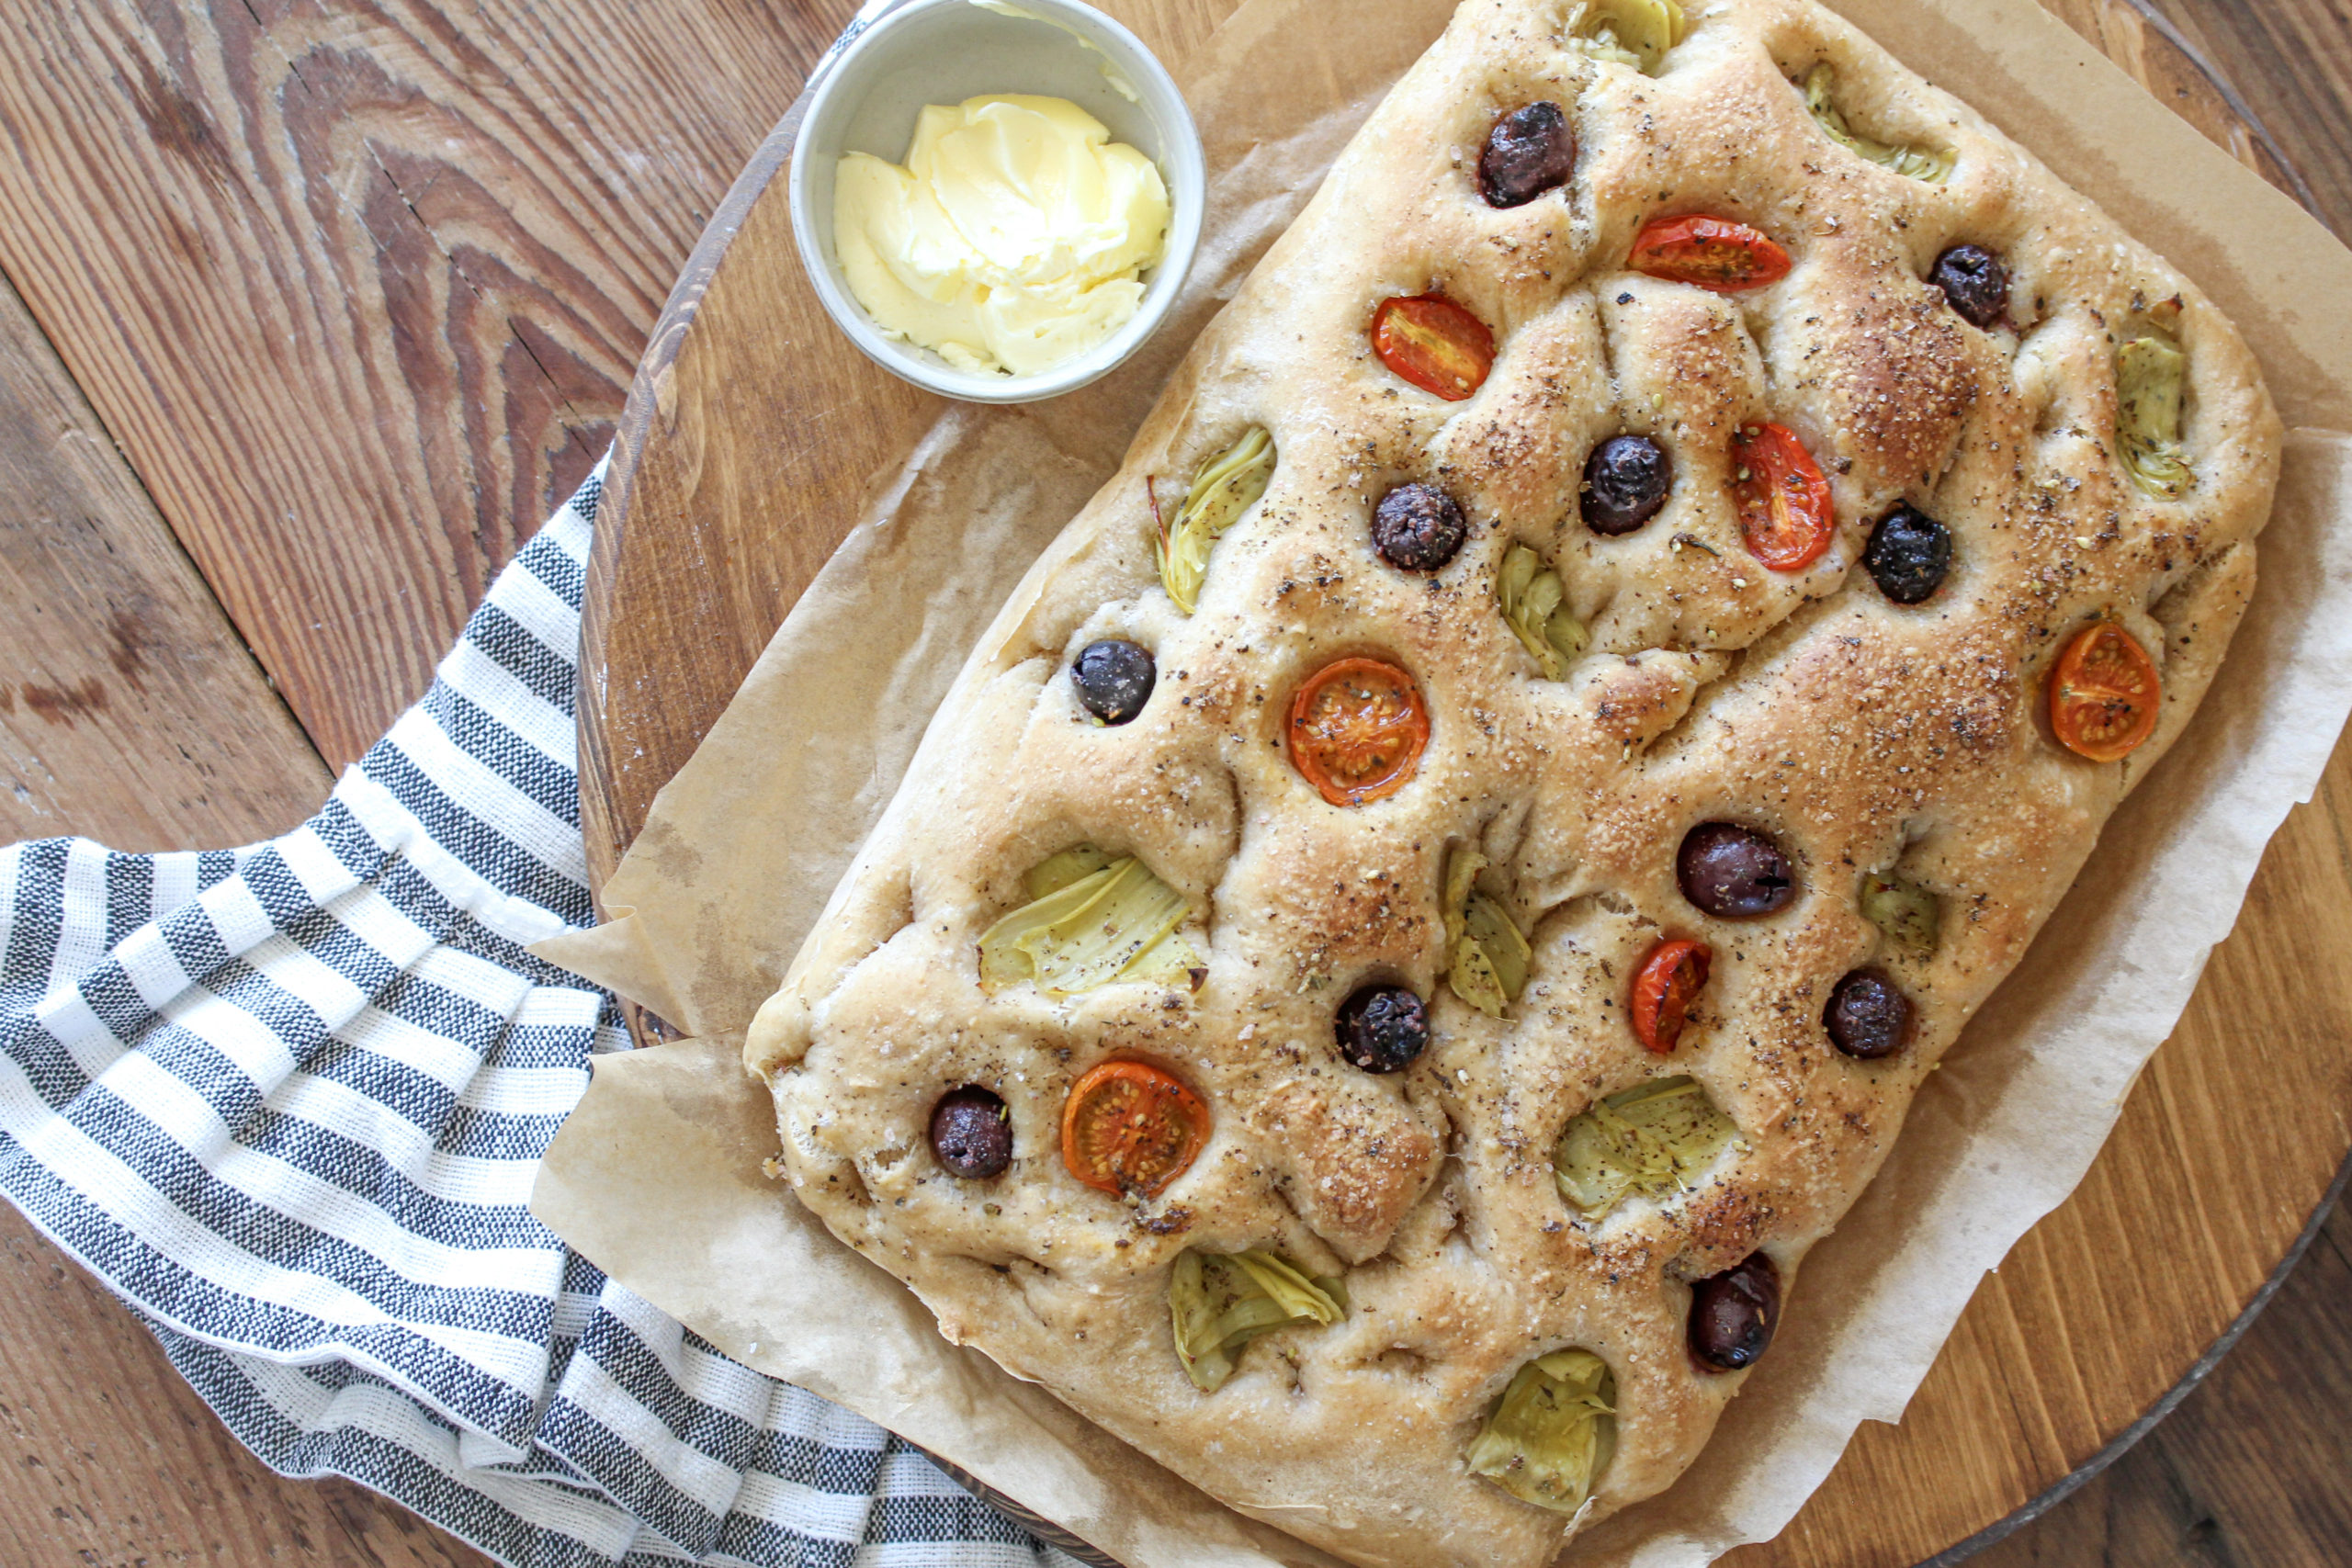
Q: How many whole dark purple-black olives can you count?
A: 11